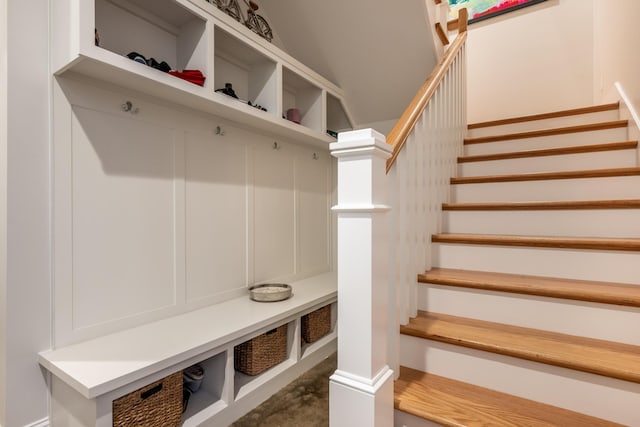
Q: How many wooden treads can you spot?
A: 9